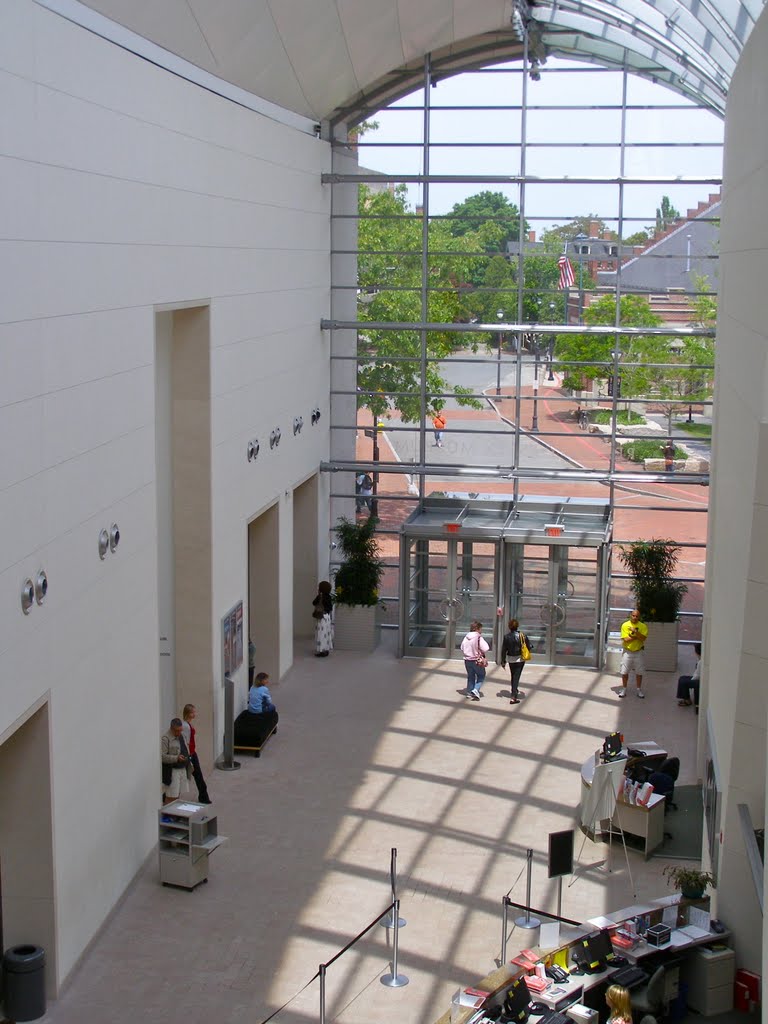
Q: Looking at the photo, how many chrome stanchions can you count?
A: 5